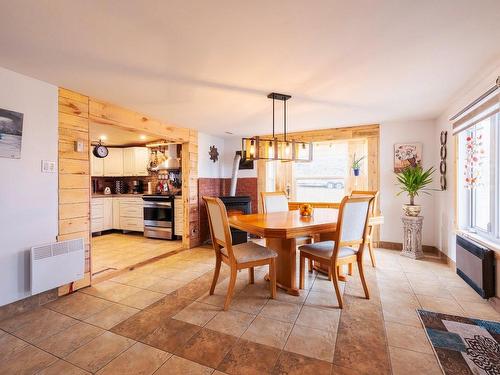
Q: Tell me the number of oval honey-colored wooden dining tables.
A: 1